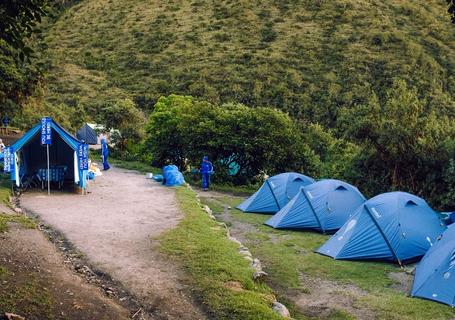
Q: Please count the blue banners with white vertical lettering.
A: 3